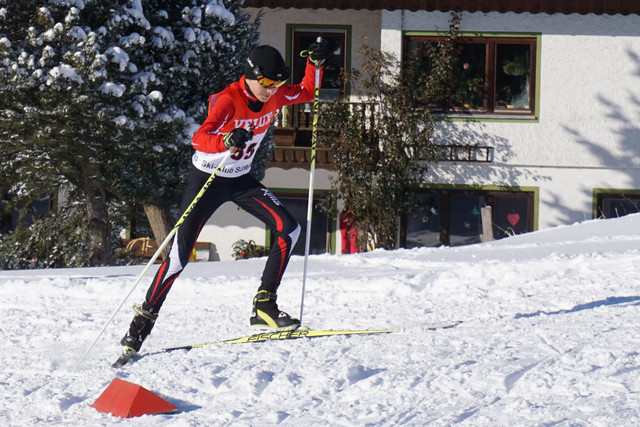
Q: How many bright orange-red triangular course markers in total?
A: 1